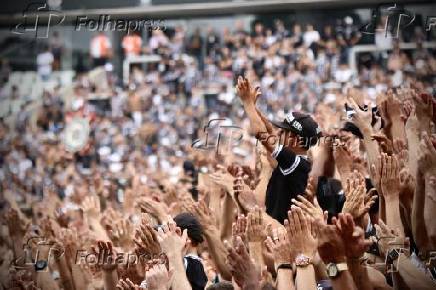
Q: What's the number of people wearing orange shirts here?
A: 2